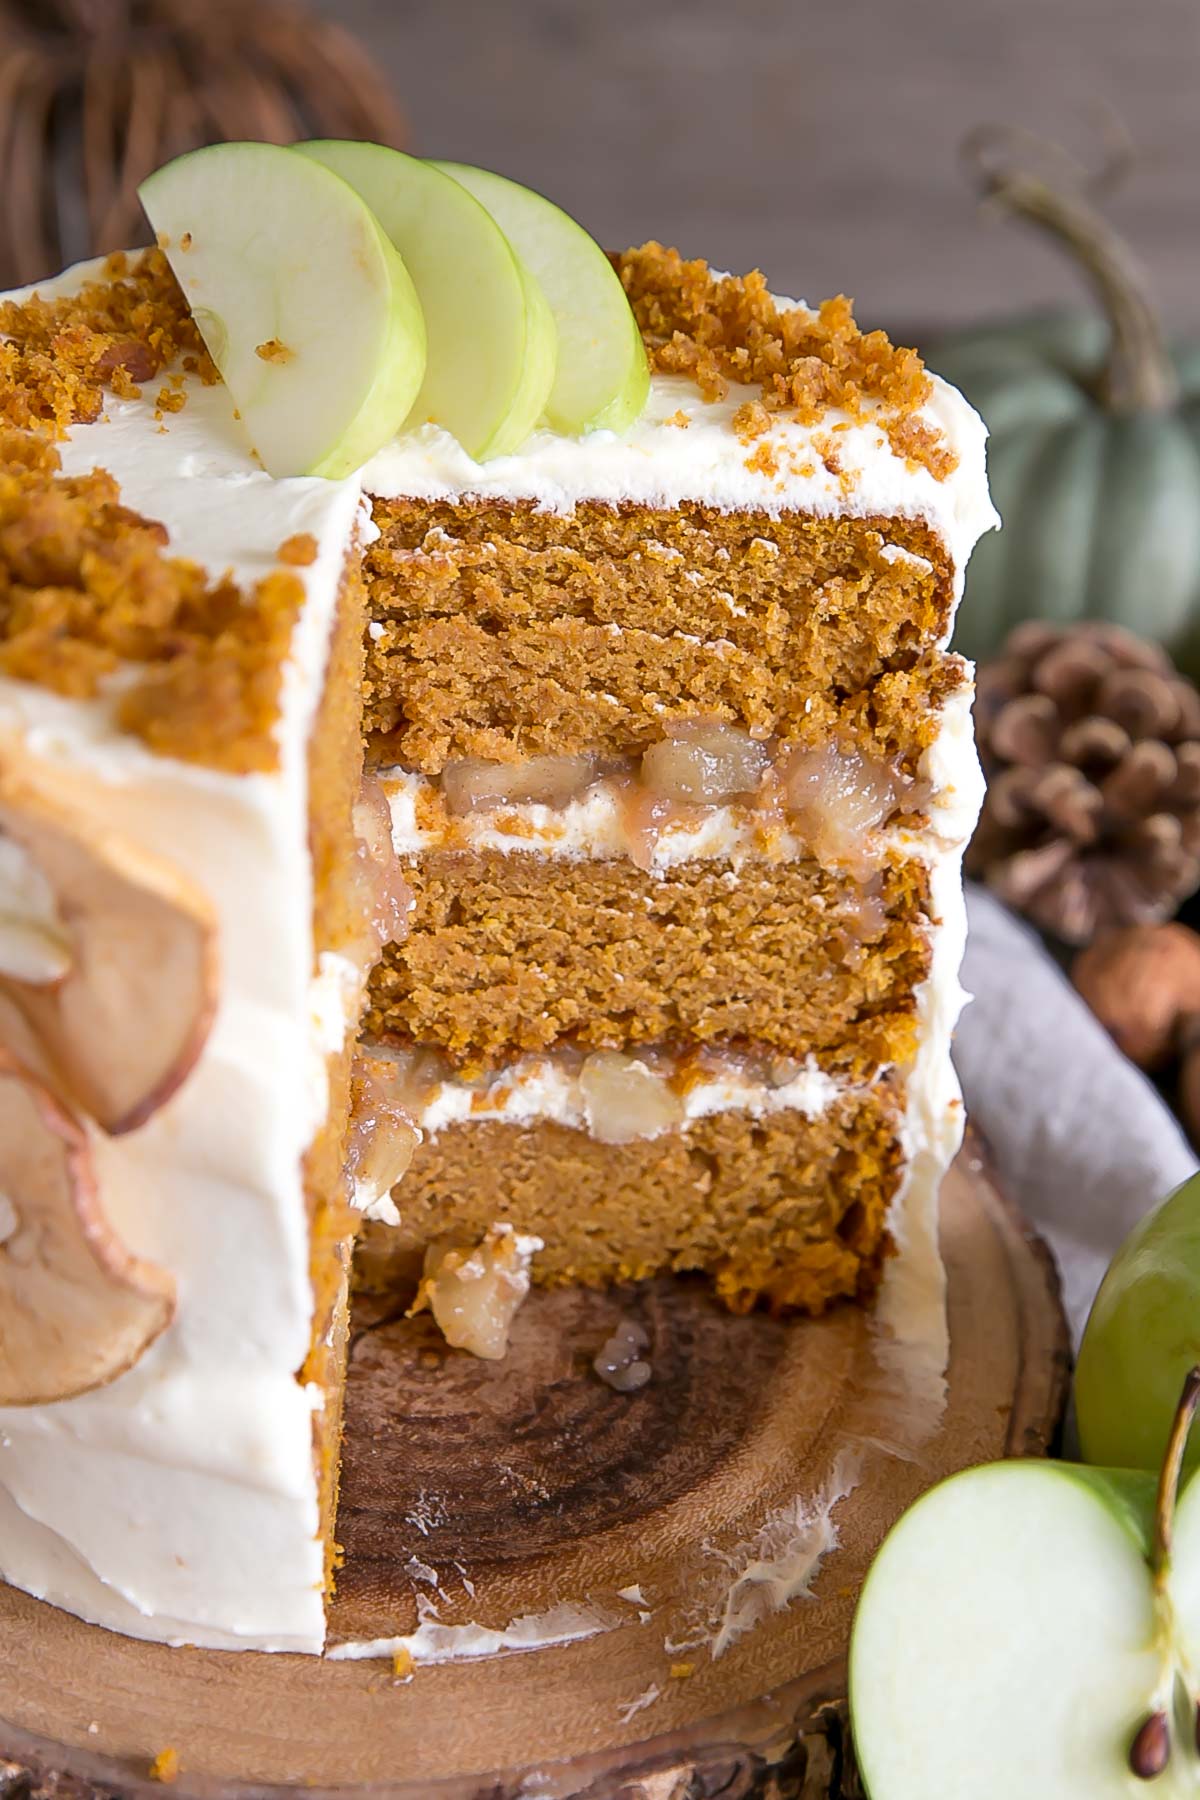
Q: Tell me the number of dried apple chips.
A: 2